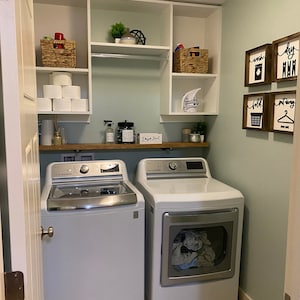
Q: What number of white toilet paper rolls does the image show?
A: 6